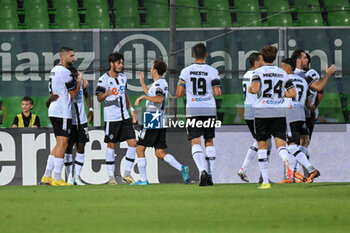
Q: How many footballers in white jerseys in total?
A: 10